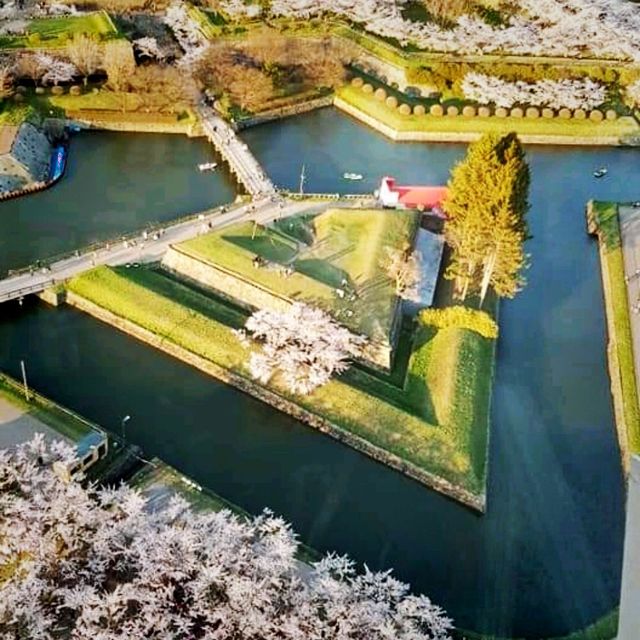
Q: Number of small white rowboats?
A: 3